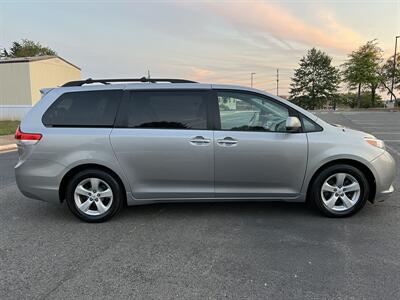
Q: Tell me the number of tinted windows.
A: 2